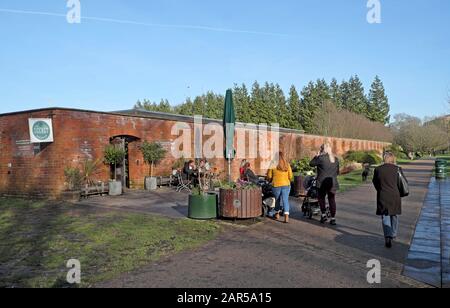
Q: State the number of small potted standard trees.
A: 2